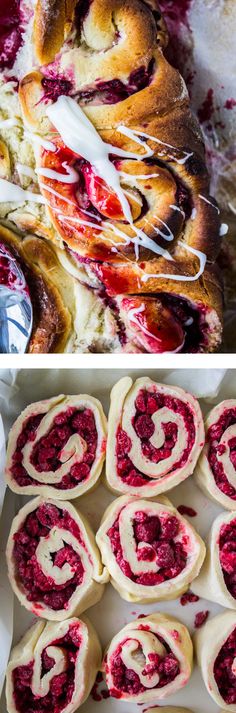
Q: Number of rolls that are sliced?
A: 9